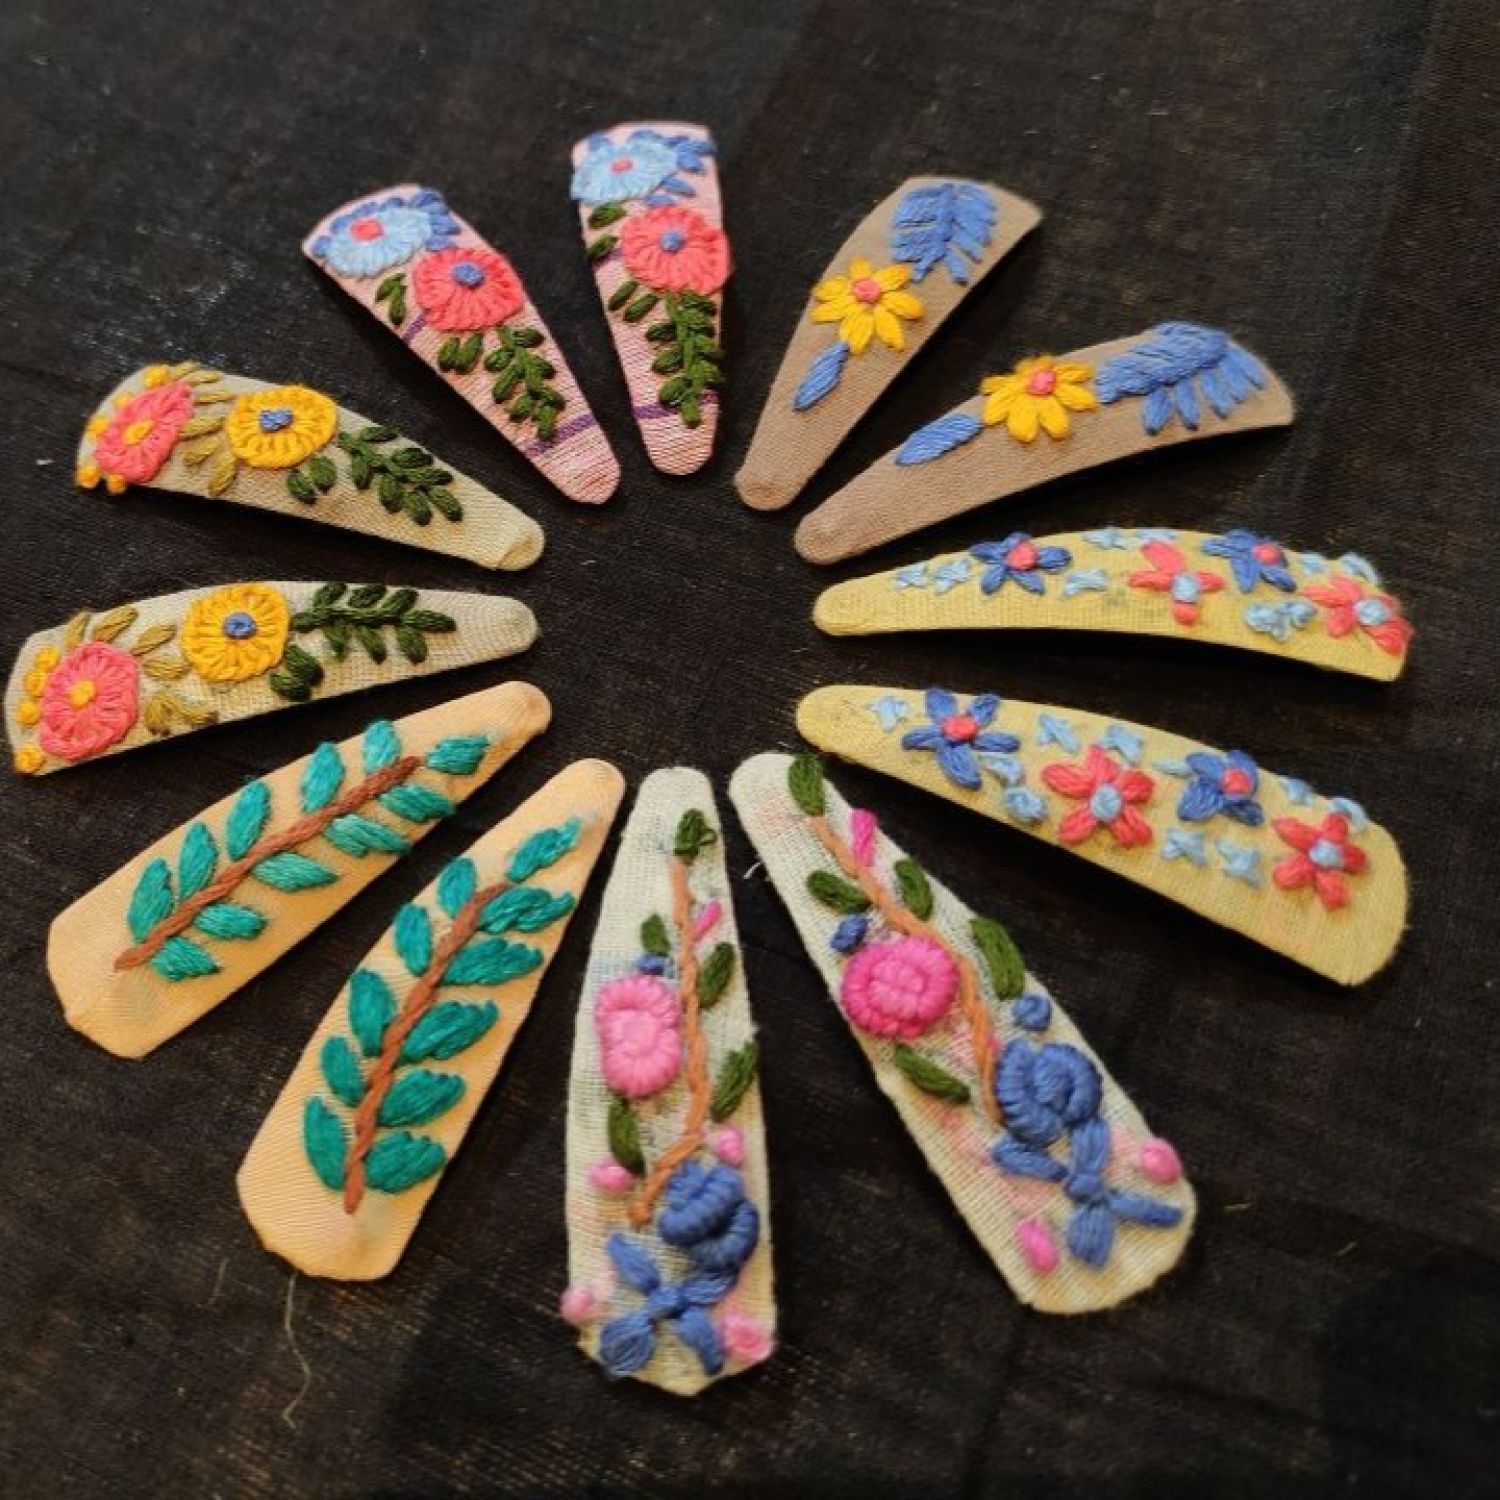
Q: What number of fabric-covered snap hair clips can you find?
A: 12